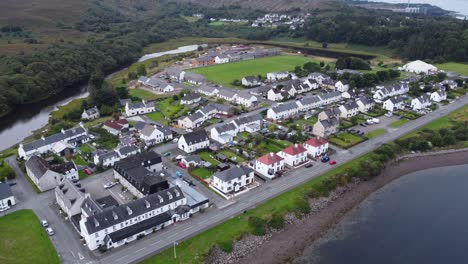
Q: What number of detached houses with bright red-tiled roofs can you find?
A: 3